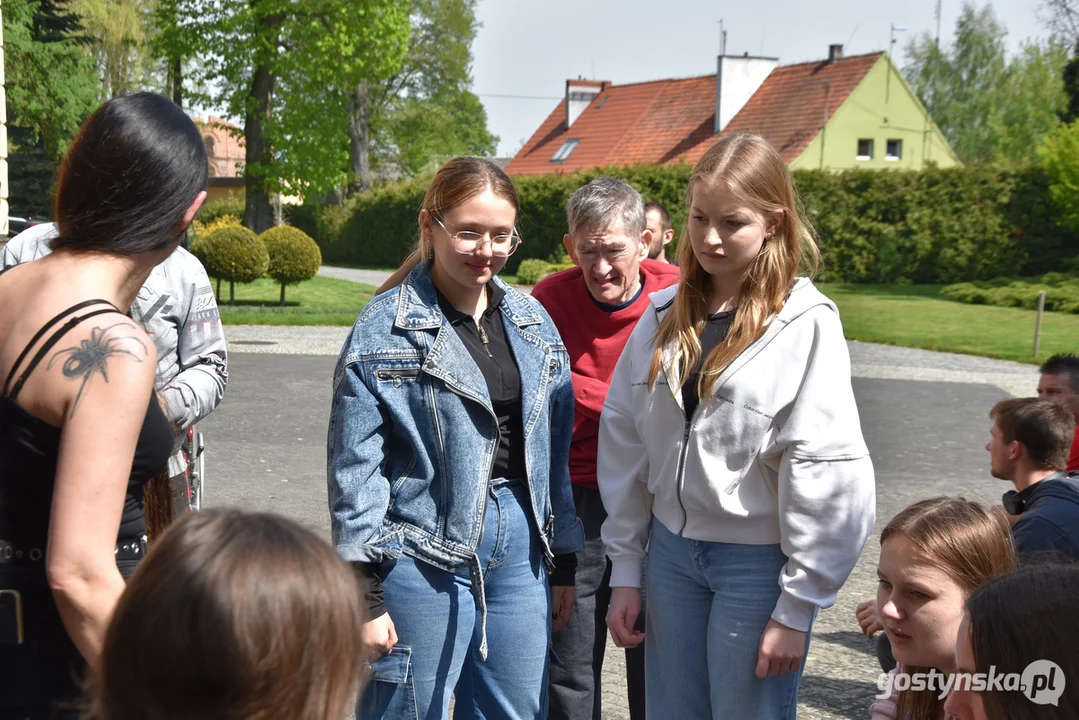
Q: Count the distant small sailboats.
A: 0